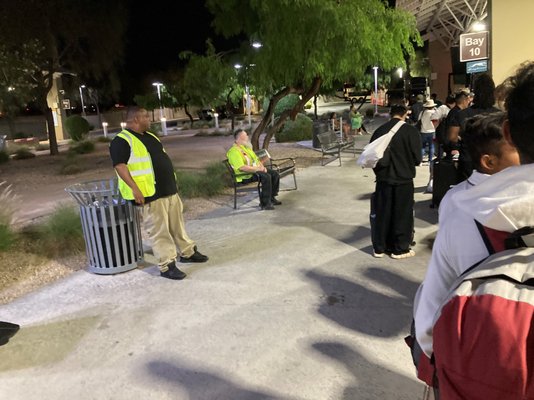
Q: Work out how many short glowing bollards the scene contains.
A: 4